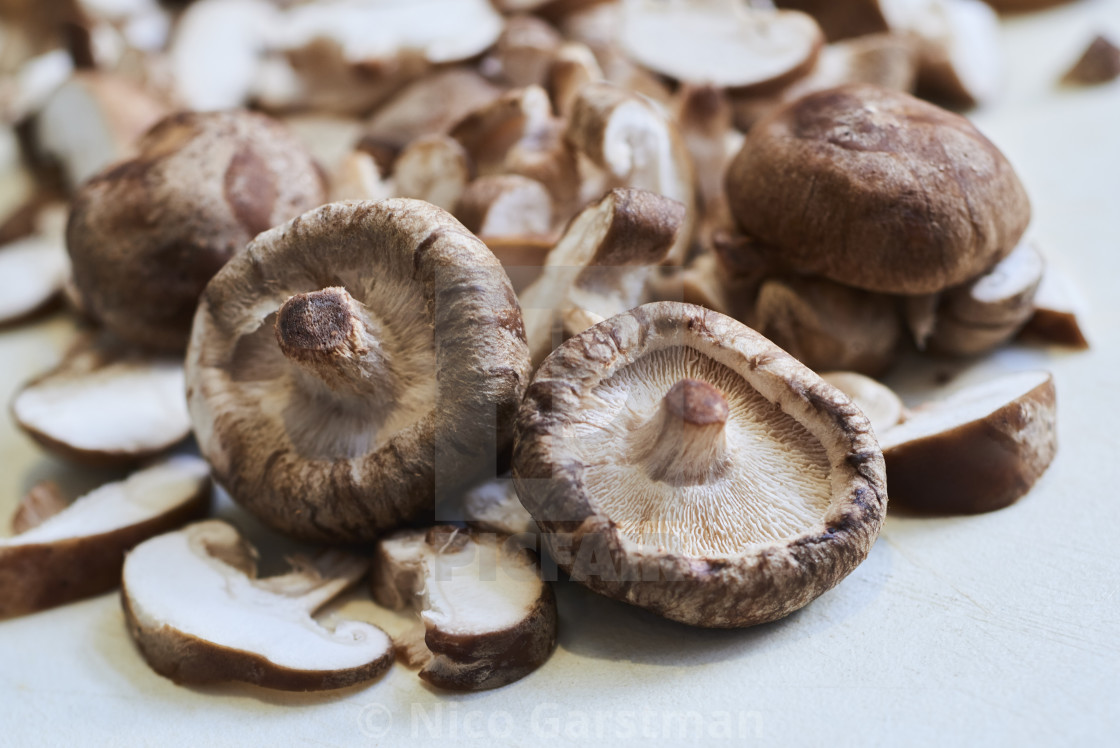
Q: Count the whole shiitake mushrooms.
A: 4